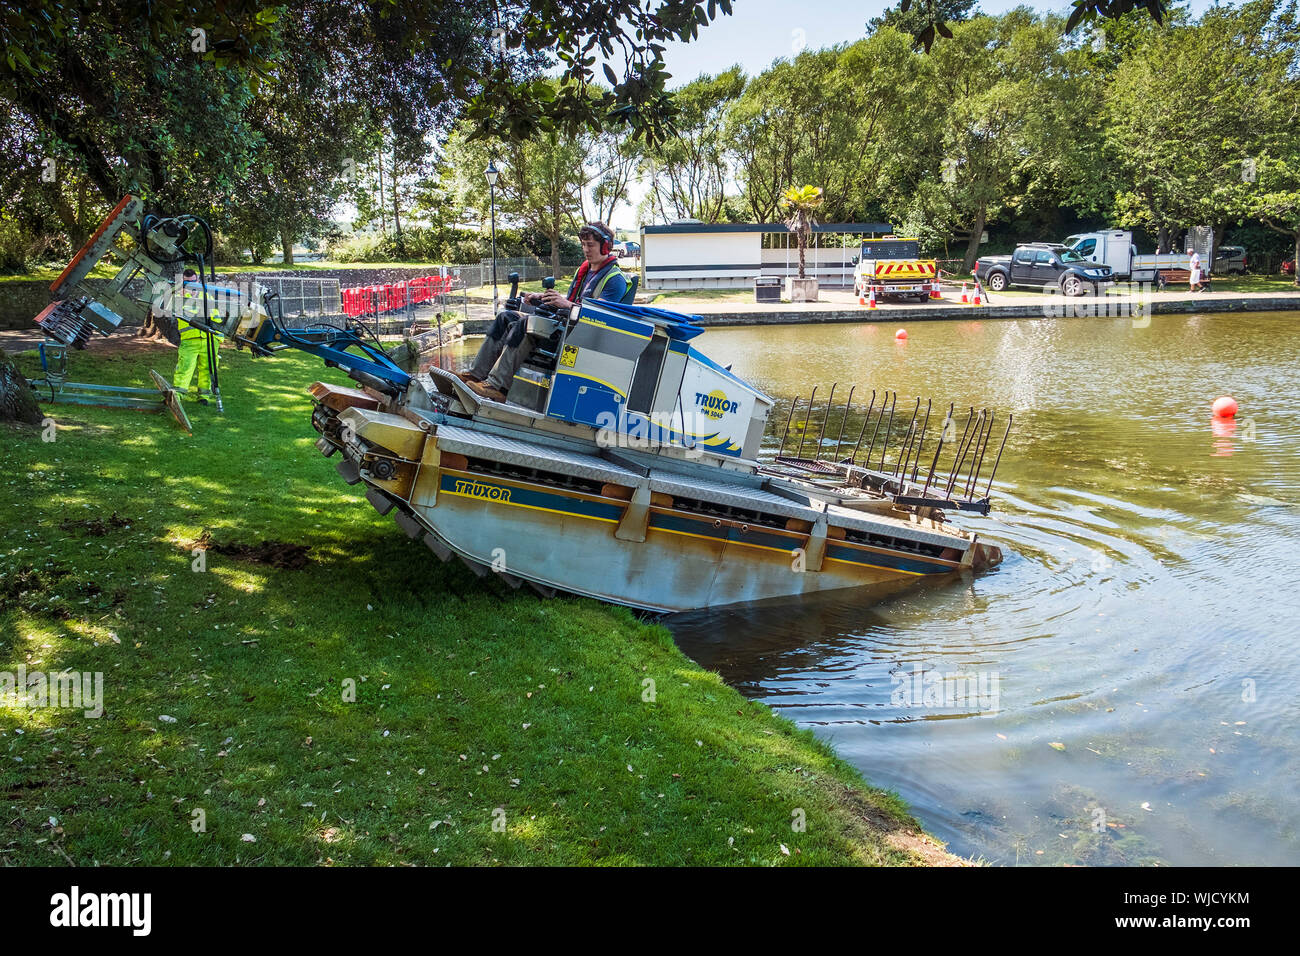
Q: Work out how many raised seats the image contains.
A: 1